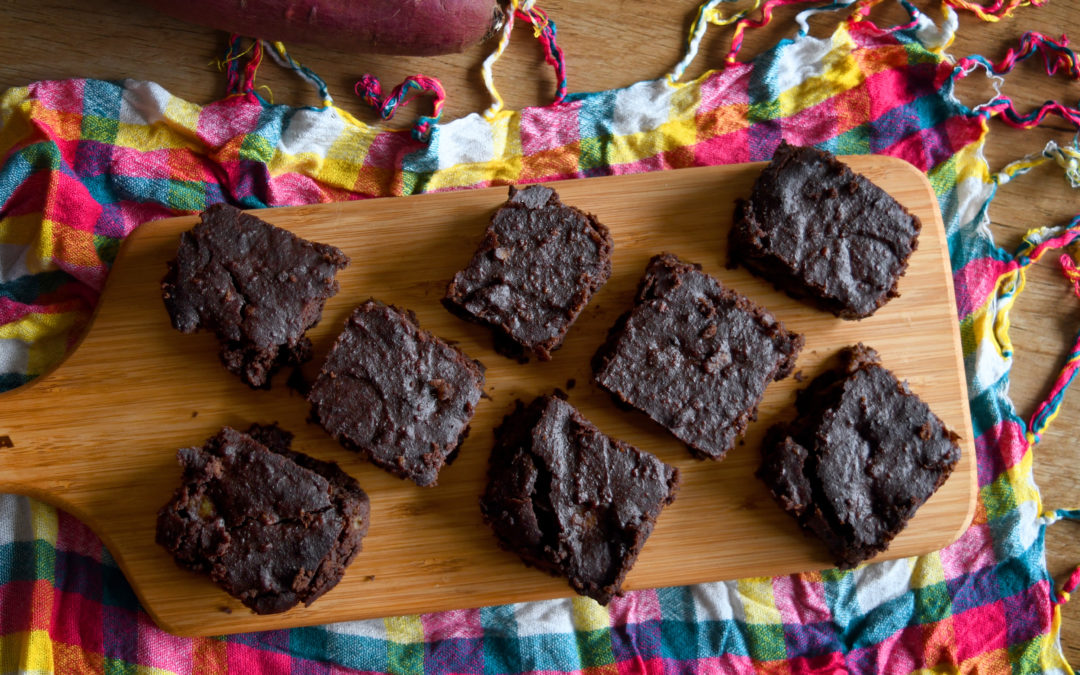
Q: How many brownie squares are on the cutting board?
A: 8